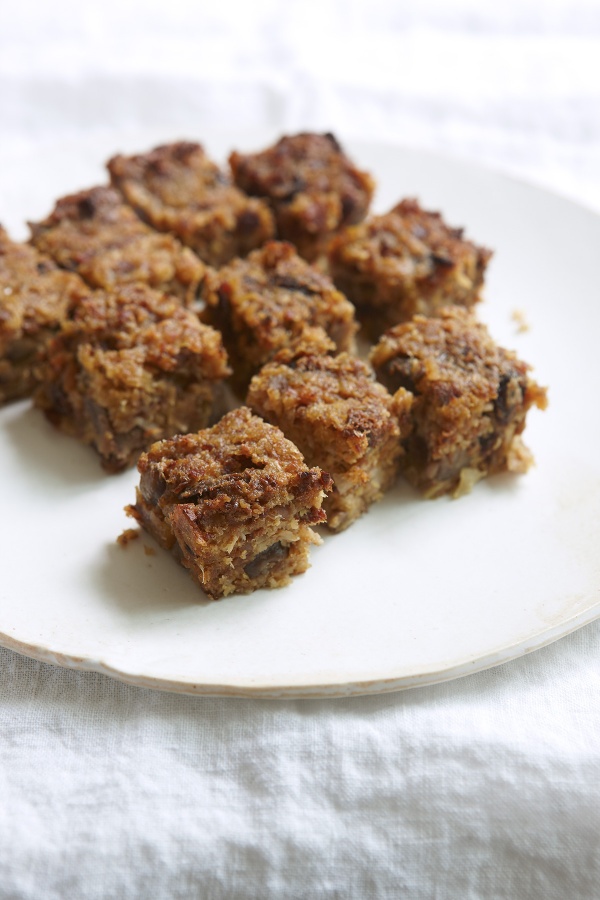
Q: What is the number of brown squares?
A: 10